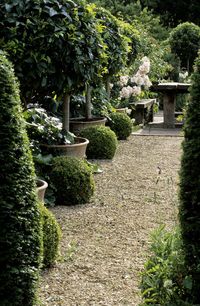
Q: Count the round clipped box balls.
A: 4